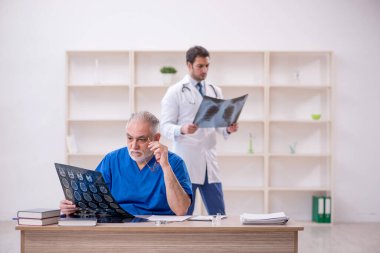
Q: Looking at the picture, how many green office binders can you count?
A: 2